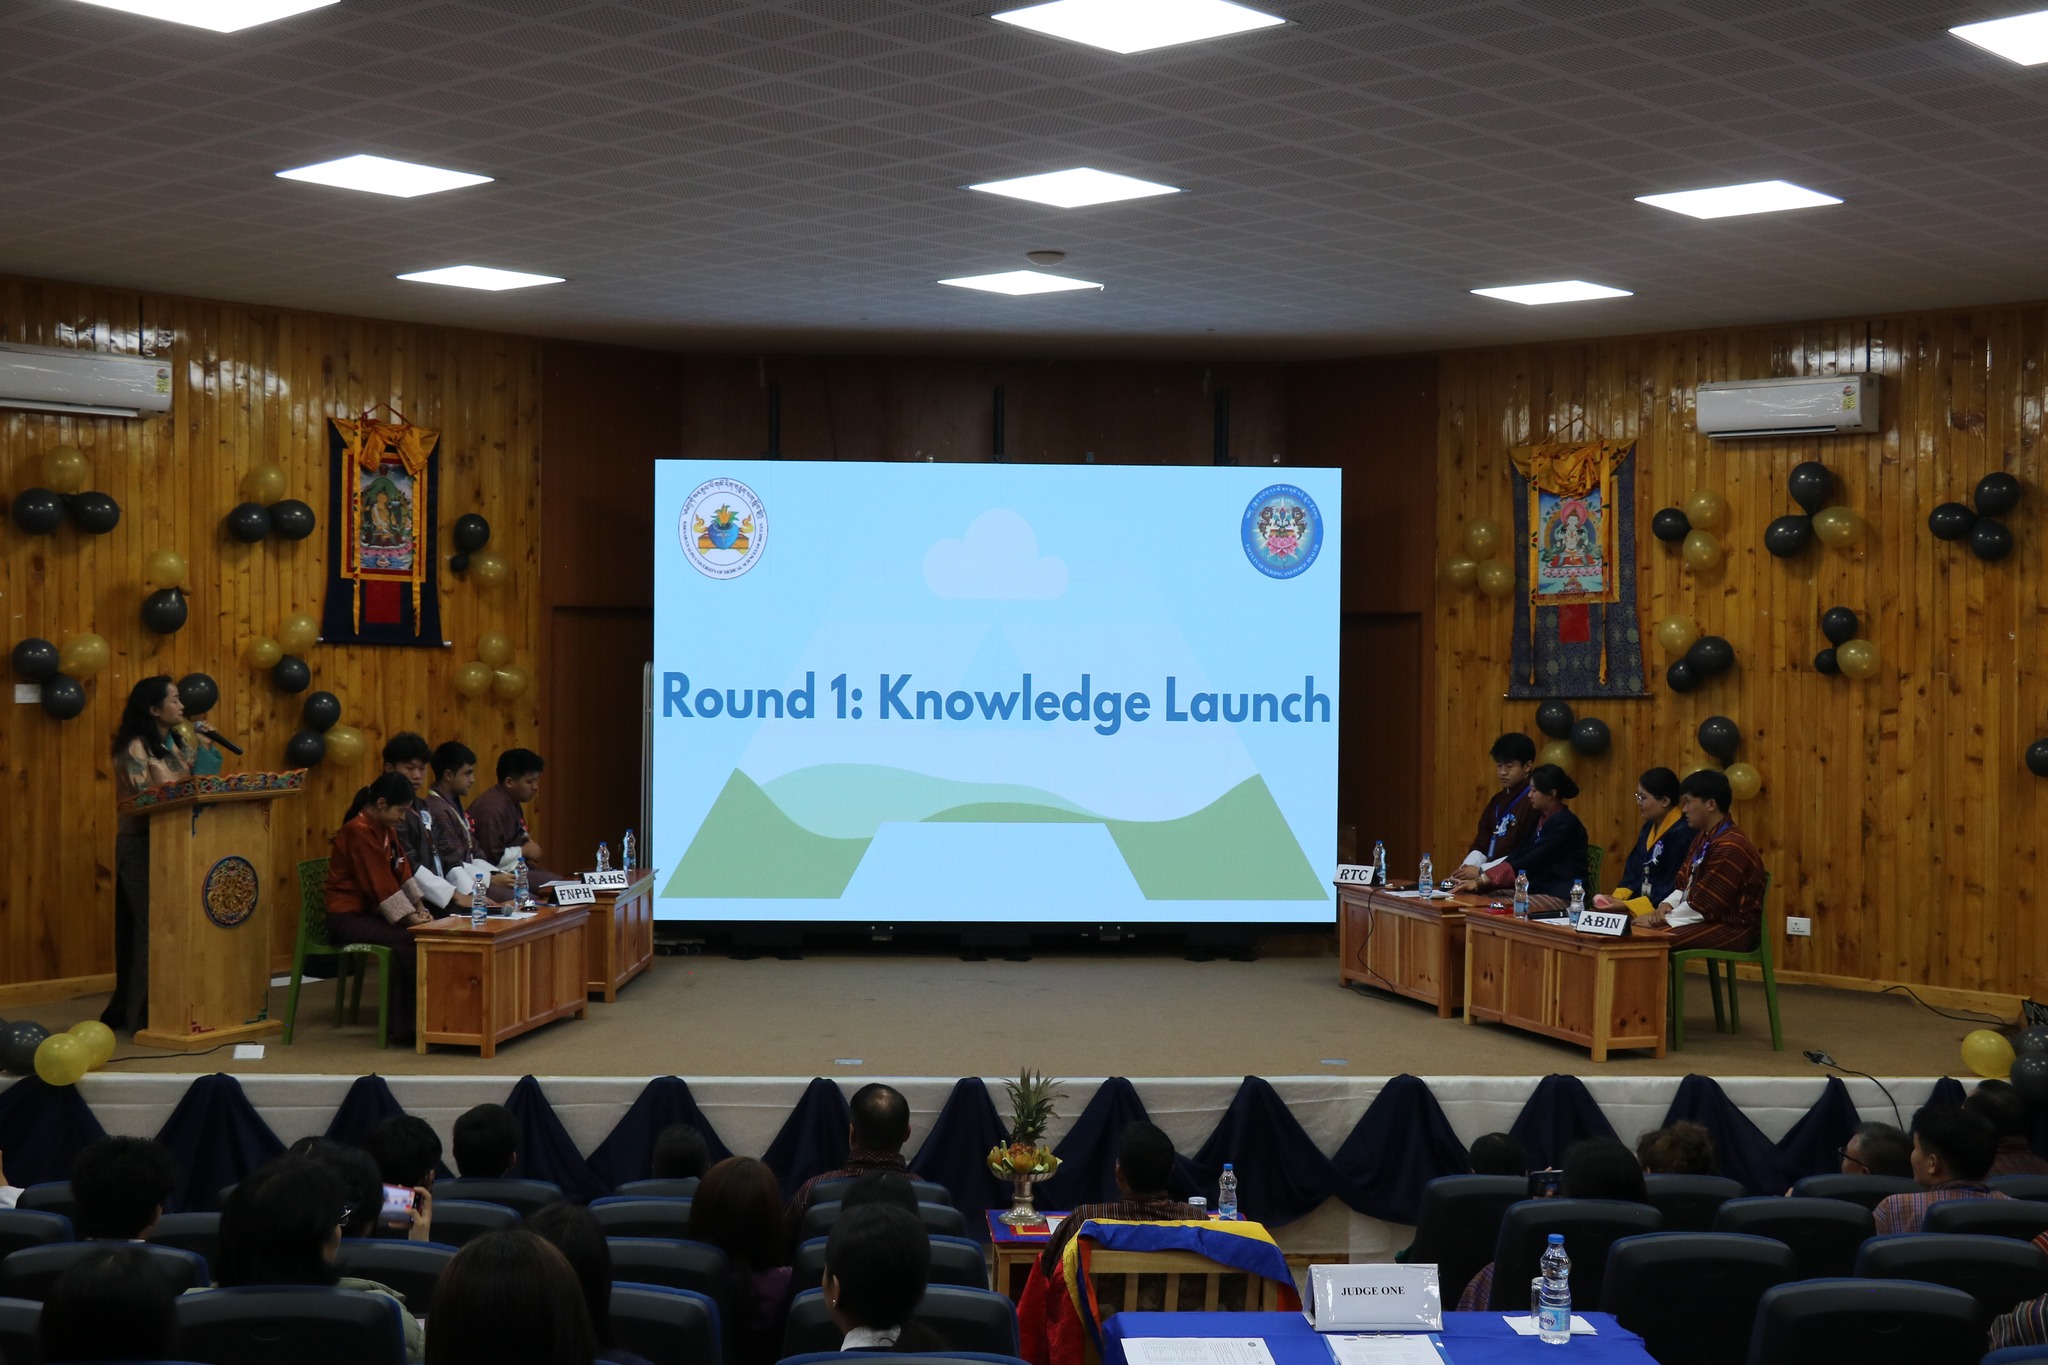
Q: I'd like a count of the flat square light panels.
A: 9